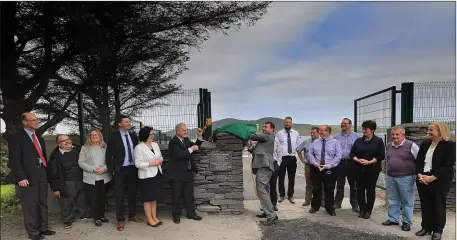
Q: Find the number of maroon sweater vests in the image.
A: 1